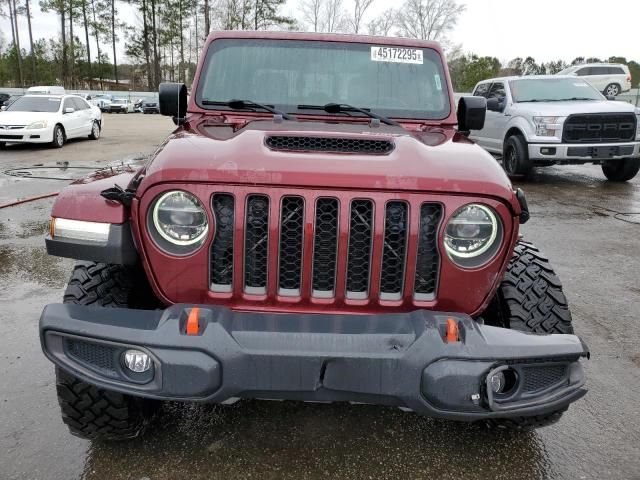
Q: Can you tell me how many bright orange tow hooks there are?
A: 2